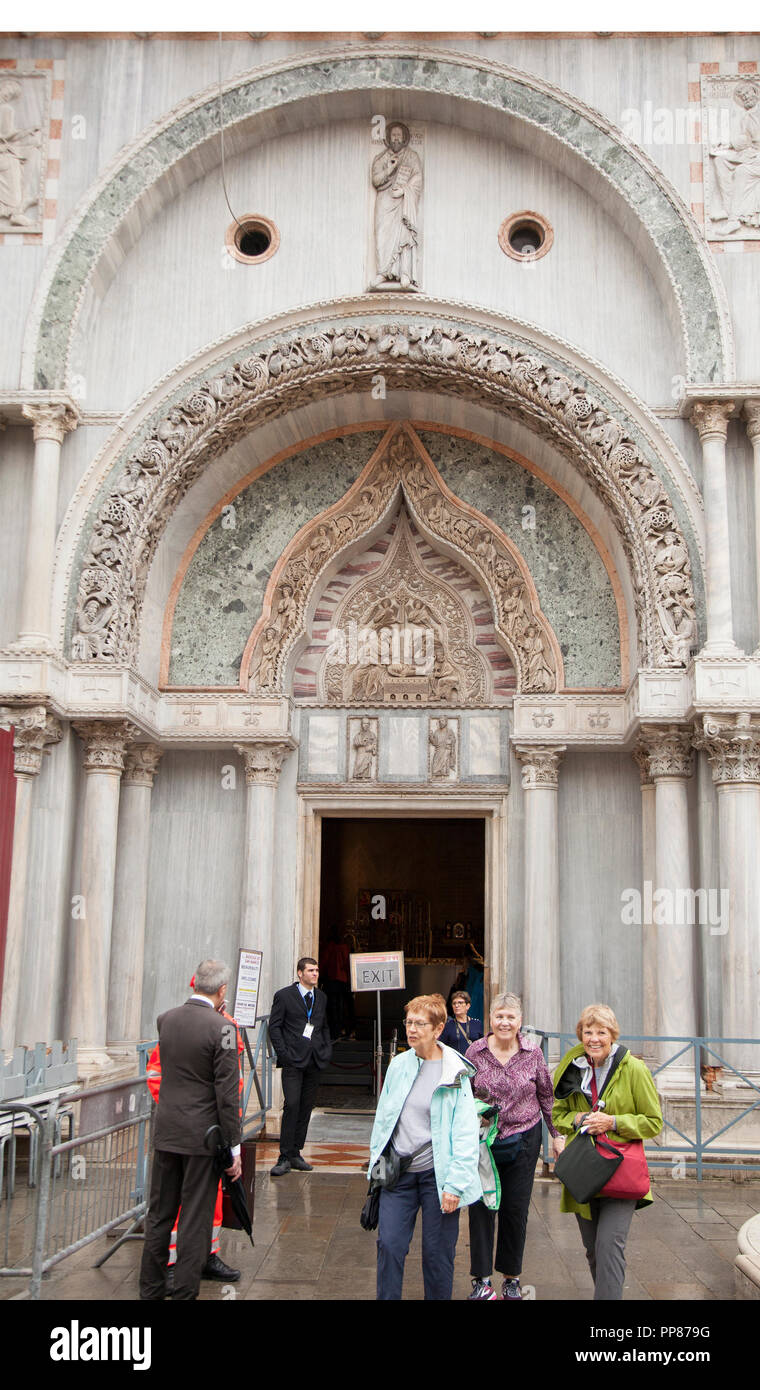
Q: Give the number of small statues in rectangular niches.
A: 2